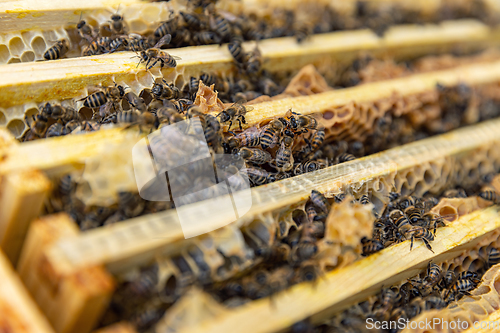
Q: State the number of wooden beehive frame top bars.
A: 5